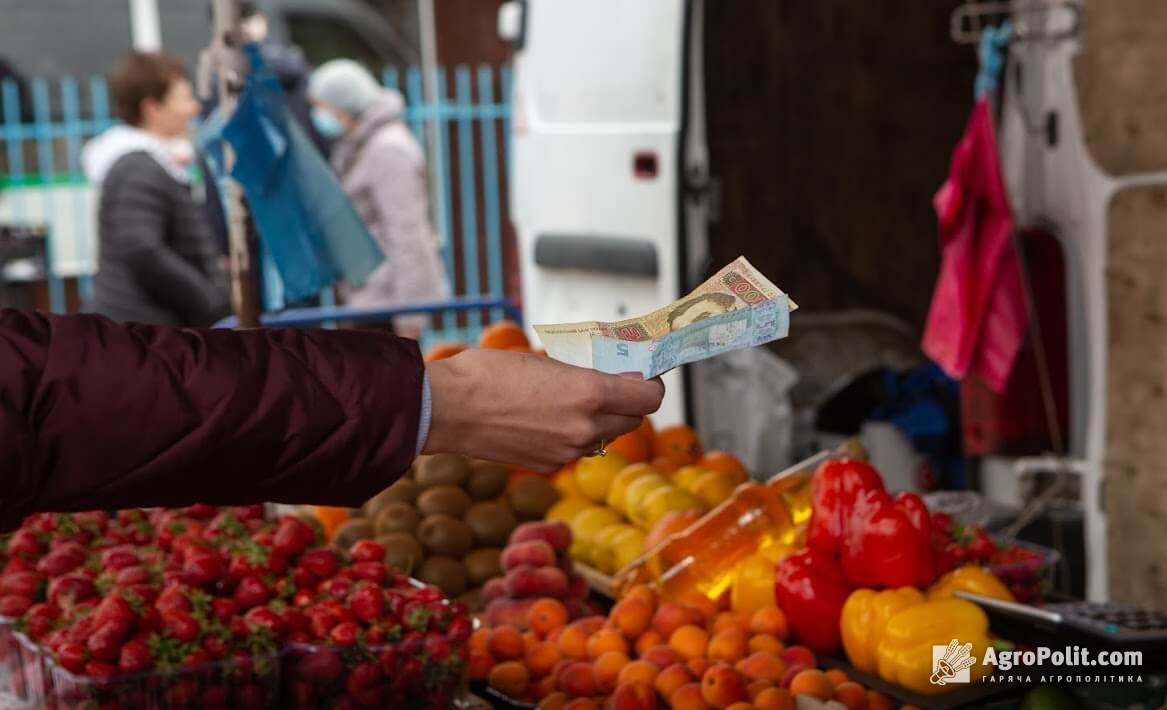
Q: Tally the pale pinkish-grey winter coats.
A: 1